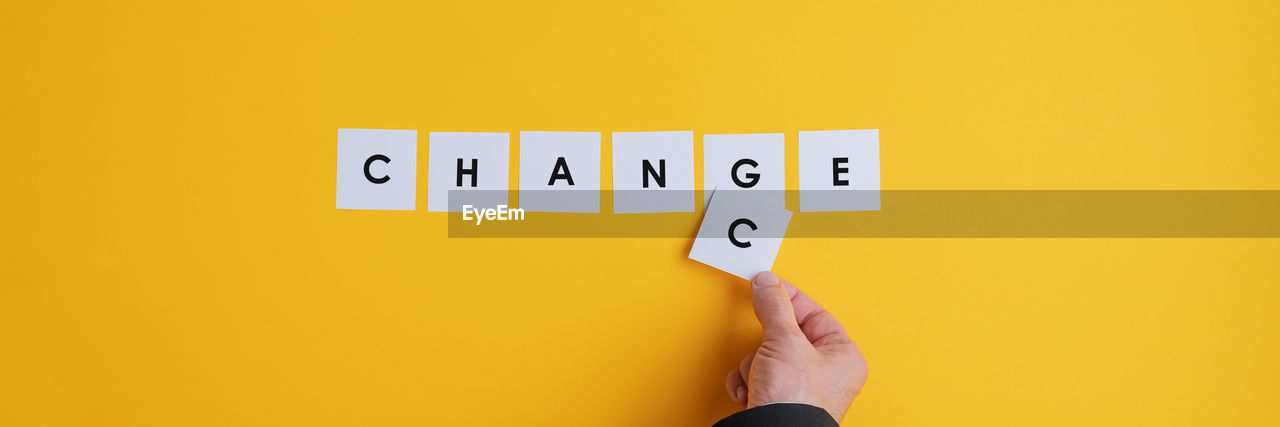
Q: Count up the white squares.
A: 7